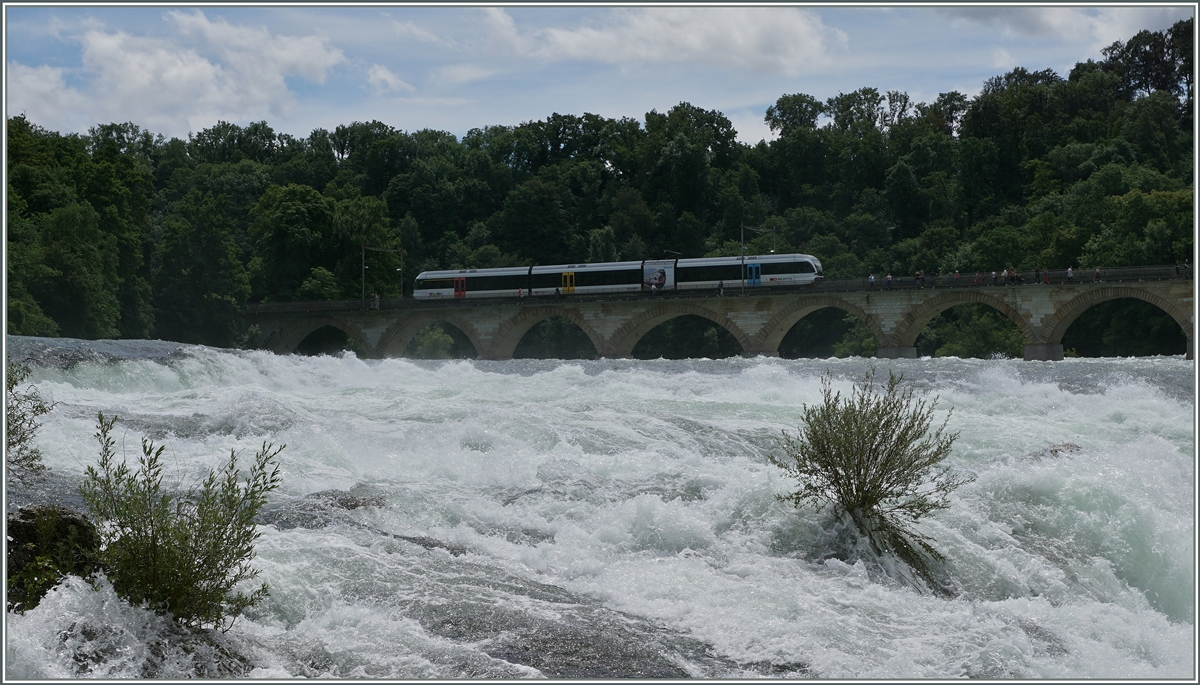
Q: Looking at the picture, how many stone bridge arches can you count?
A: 7